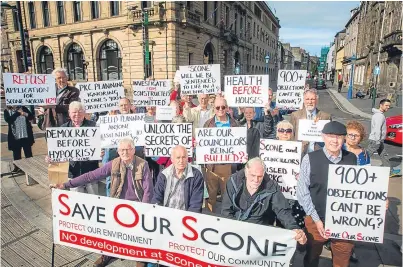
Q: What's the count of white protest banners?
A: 15